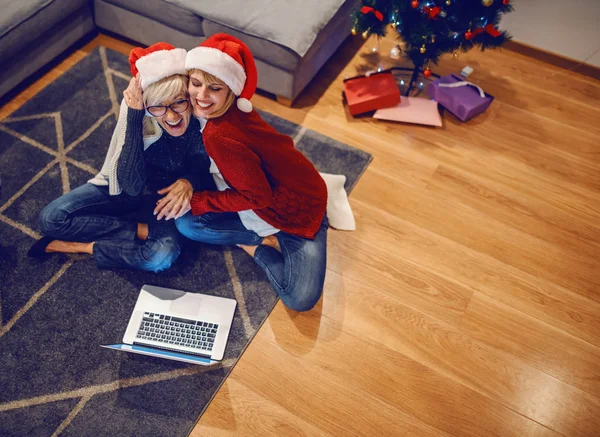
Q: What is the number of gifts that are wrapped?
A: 3